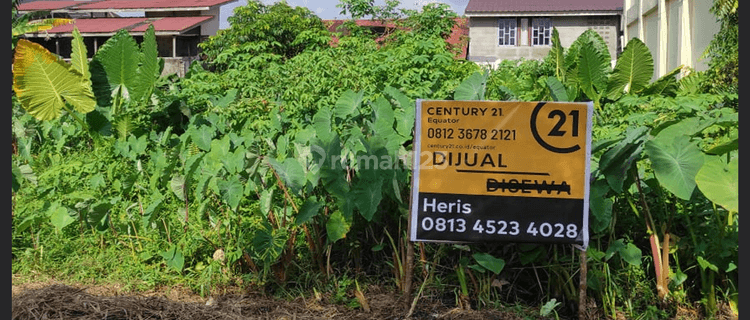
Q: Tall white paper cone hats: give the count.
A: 0